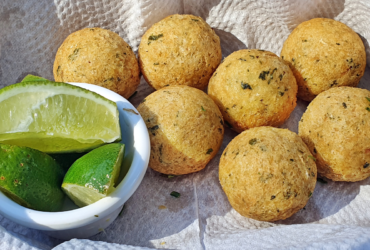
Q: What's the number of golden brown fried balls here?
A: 7